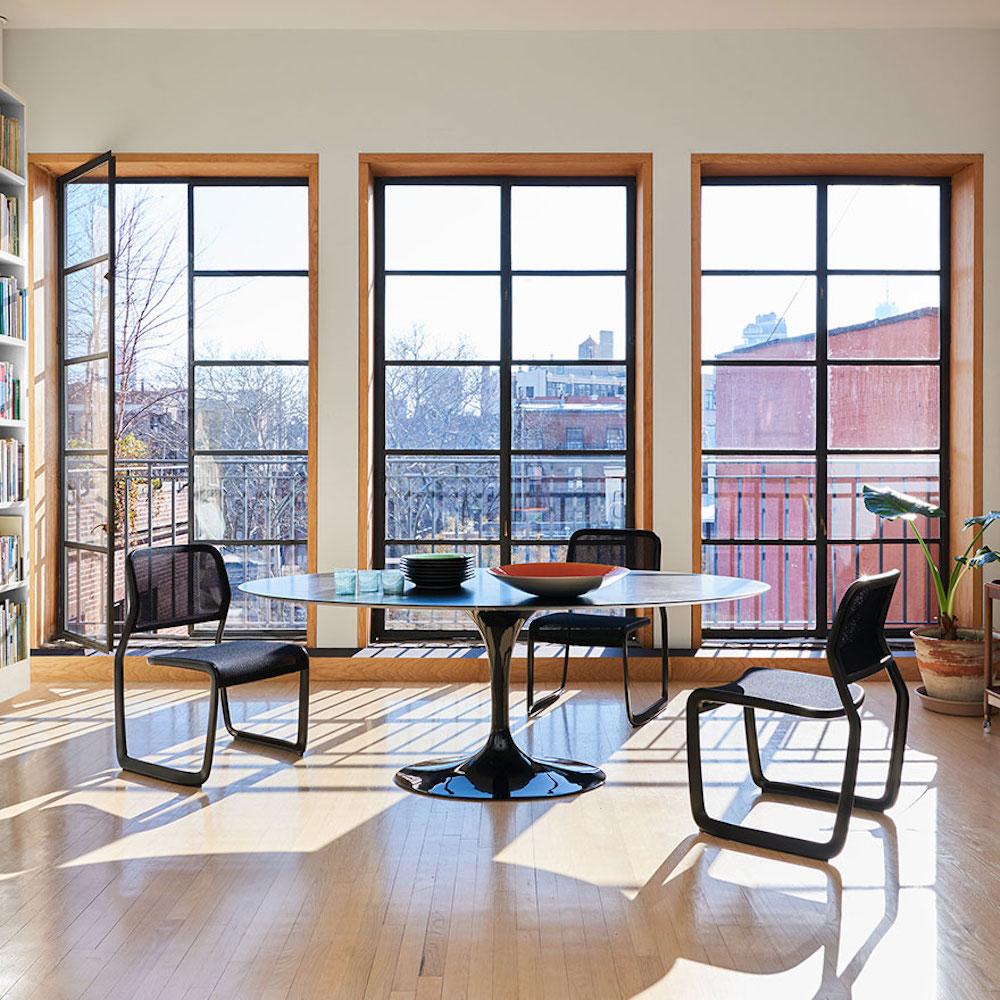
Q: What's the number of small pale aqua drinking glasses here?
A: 3